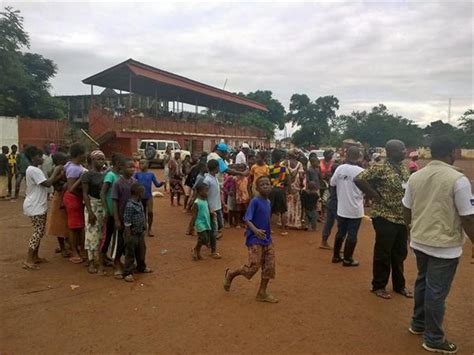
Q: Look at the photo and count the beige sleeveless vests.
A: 1